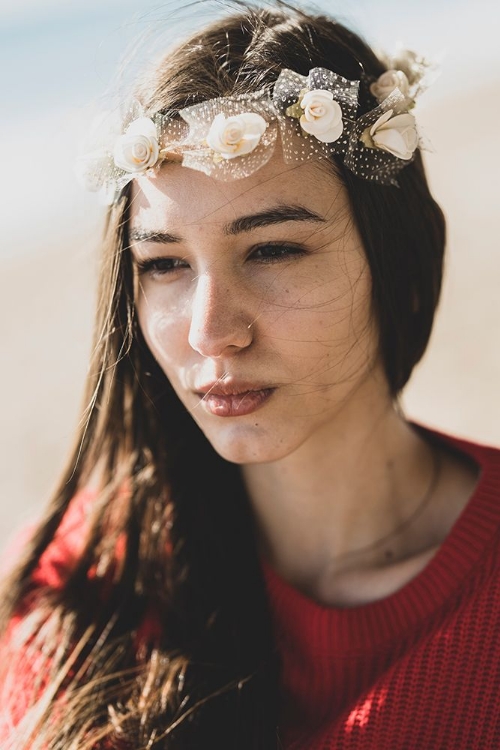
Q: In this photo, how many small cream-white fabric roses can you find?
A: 5